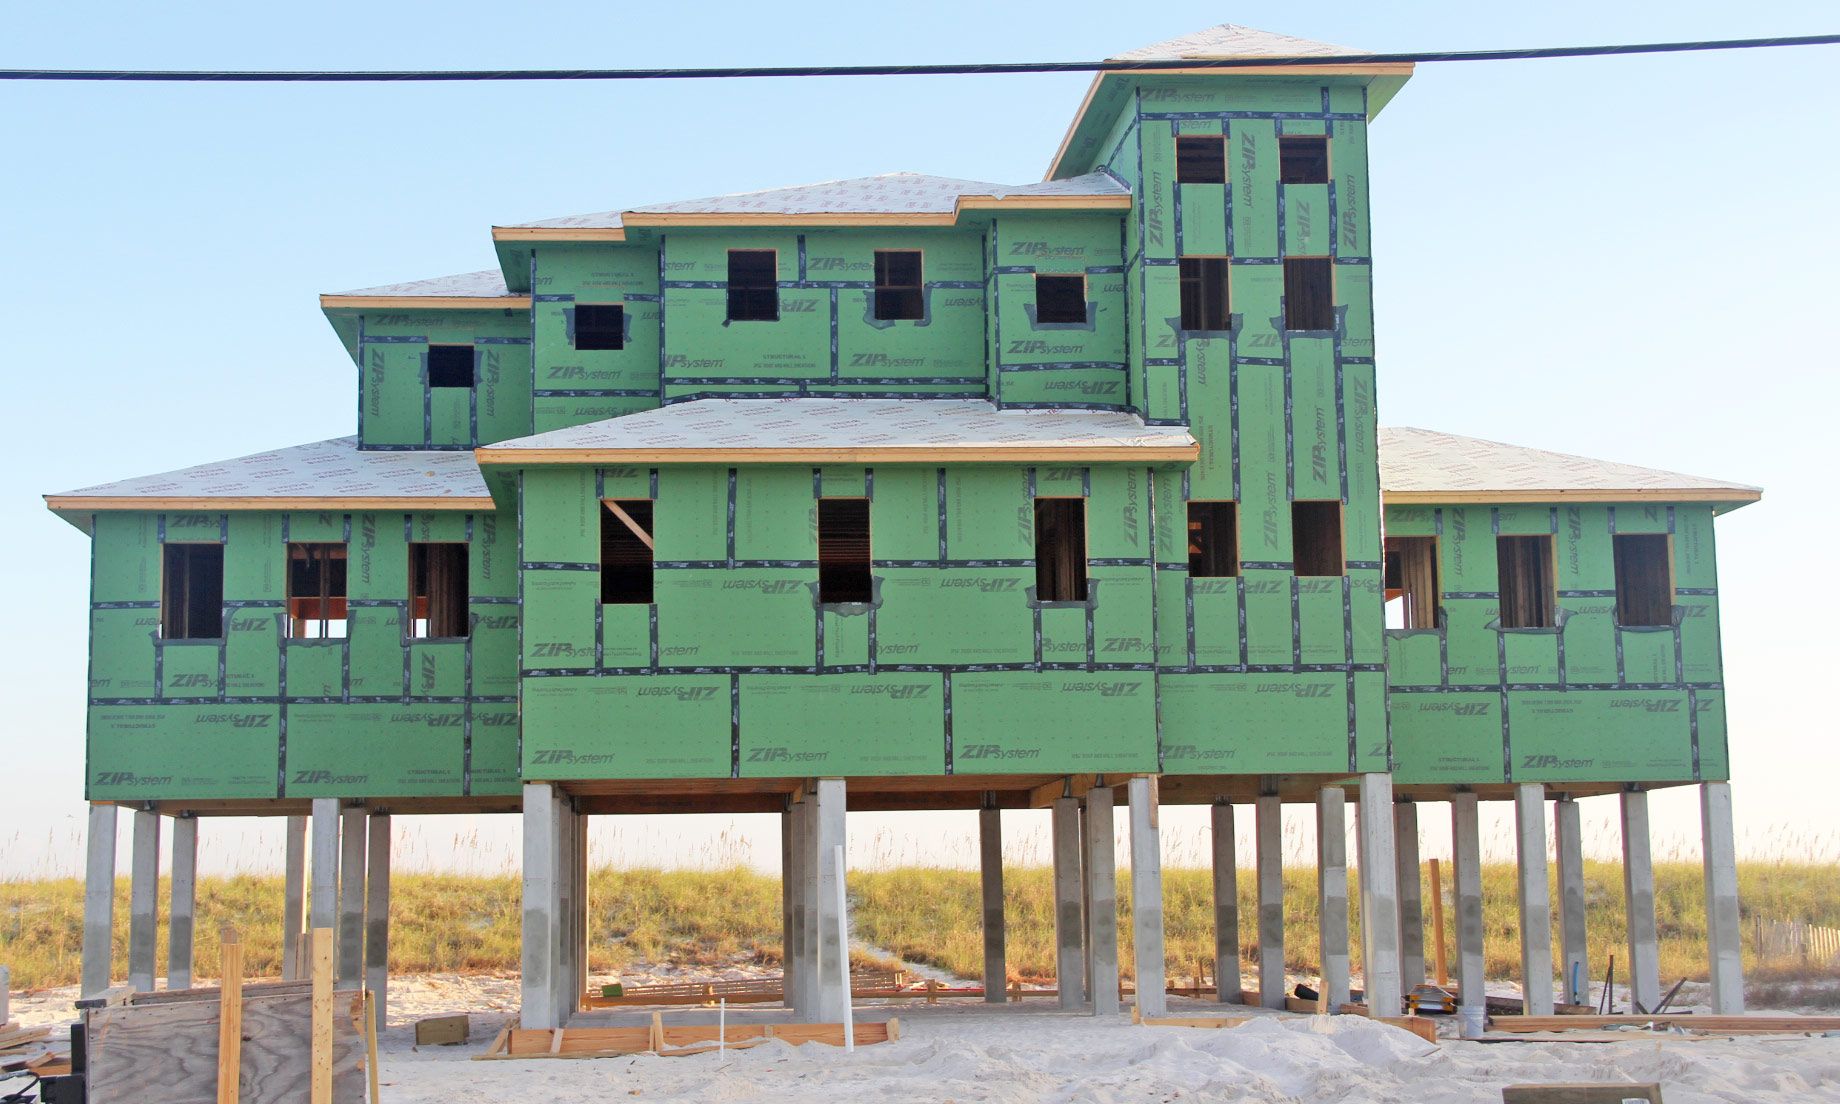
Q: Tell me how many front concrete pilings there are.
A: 8